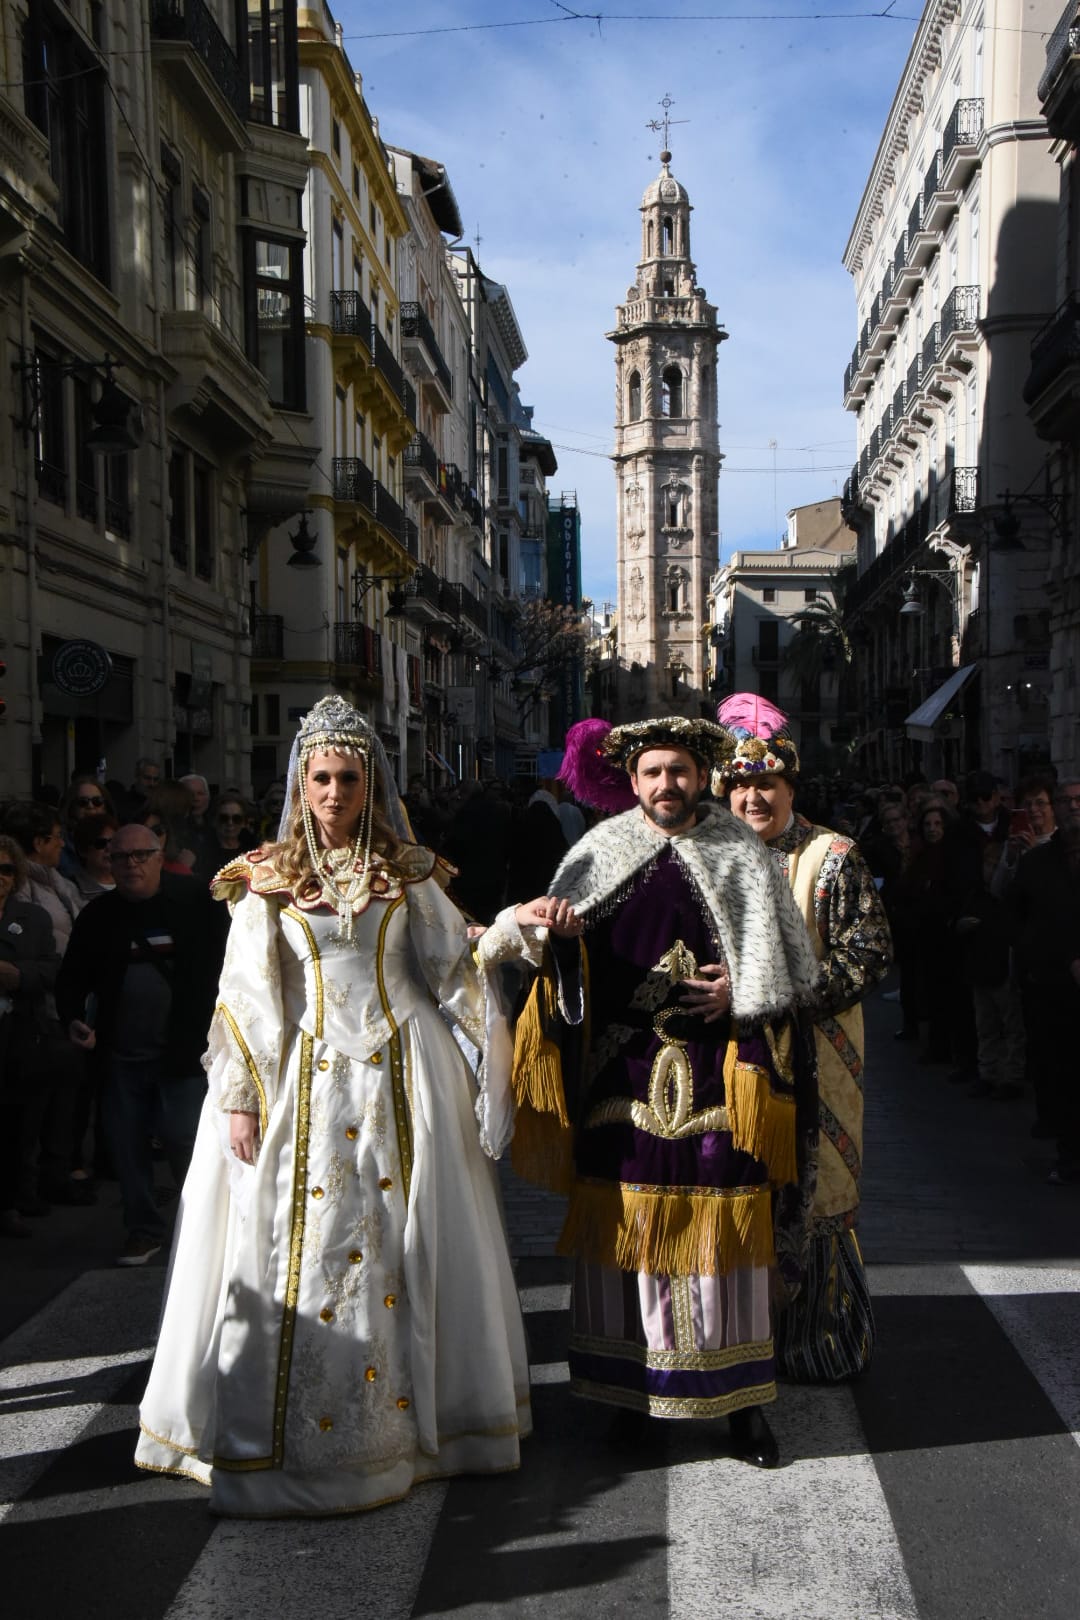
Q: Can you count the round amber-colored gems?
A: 11